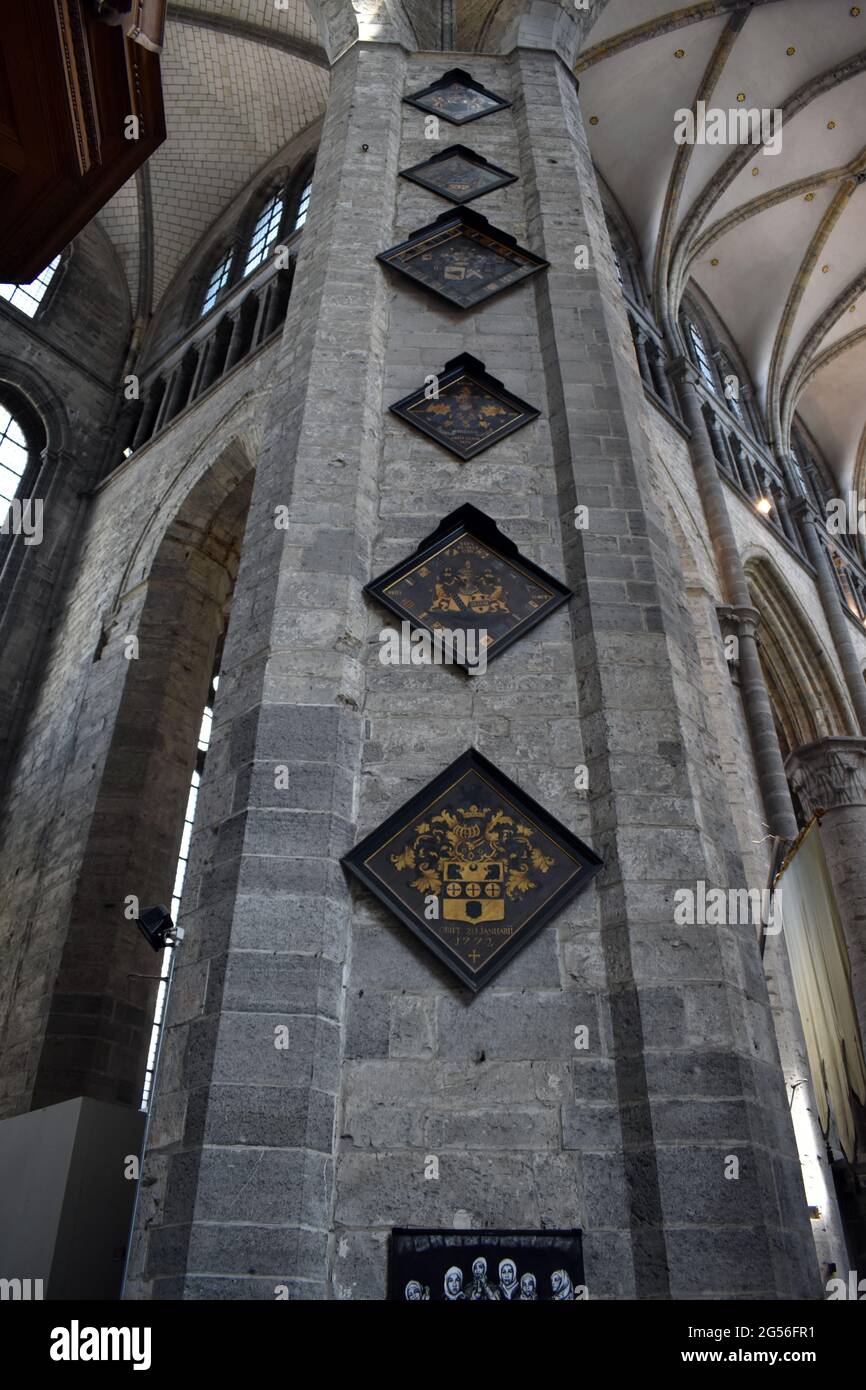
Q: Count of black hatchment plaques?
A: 6